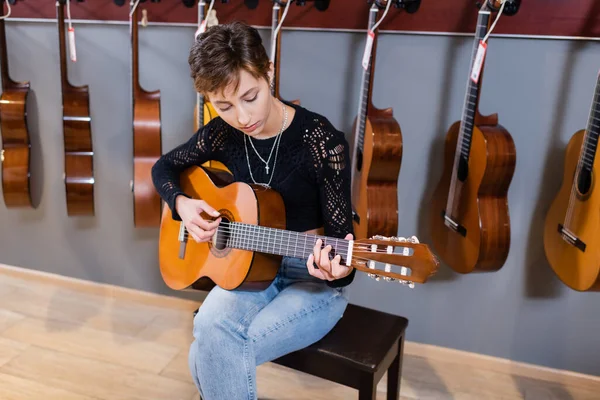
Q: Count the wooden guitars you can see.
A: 9